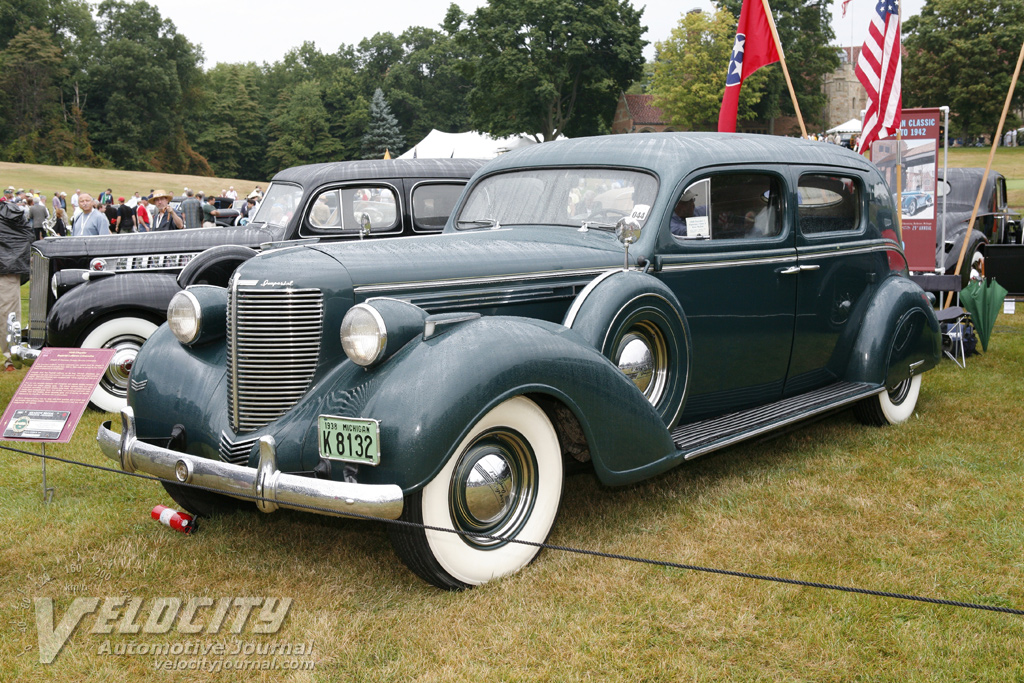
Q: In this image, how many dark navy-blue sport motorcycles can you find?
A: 0